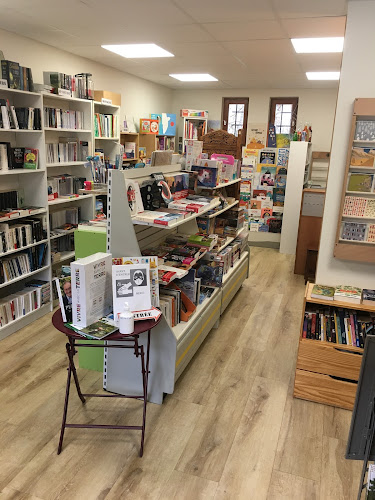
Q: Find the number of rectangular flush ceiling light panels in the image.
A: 4